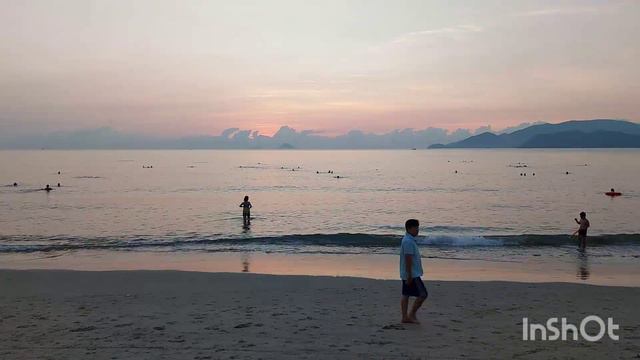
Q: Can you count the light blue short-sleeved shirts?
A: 1